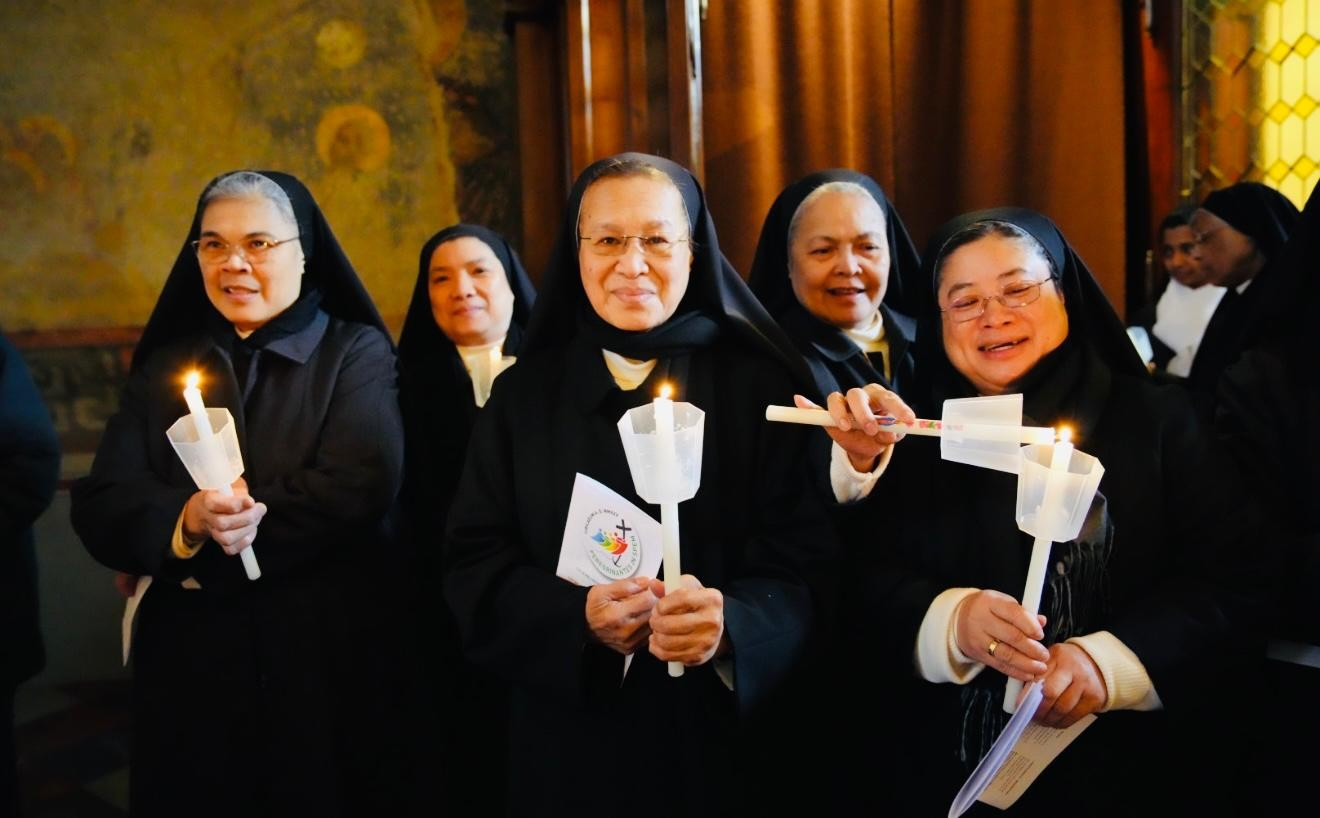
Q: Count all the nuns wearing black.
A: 7